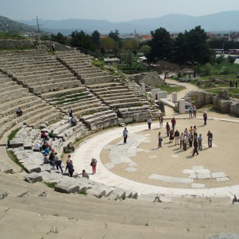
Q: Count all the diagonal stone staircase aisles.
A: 2